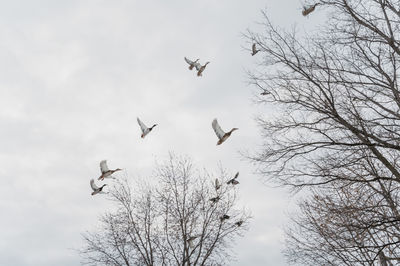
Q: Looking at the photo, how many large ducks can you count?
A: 6